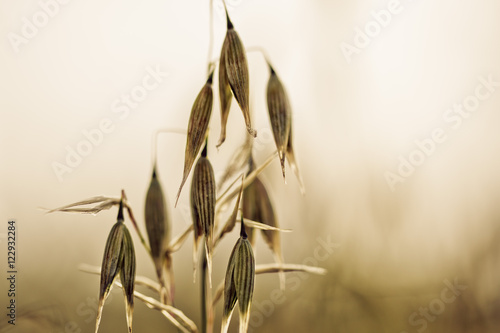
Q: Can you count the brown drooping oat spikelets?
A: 8